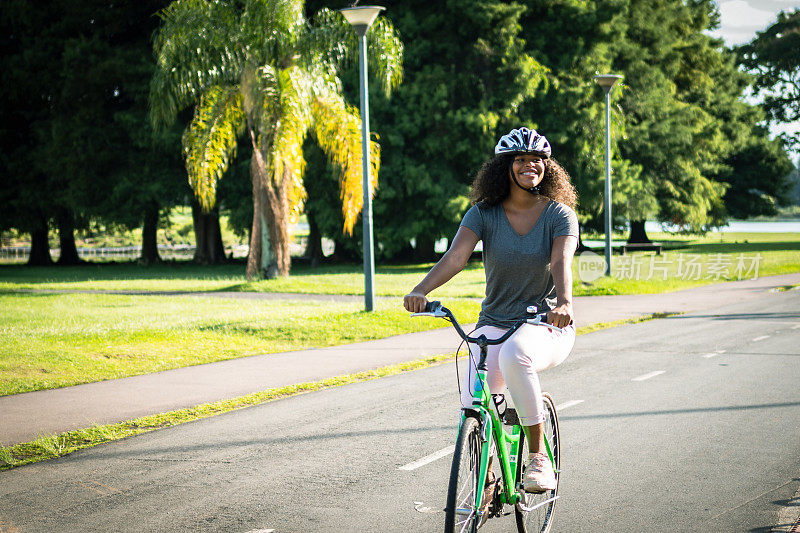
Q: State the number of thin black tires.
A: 2